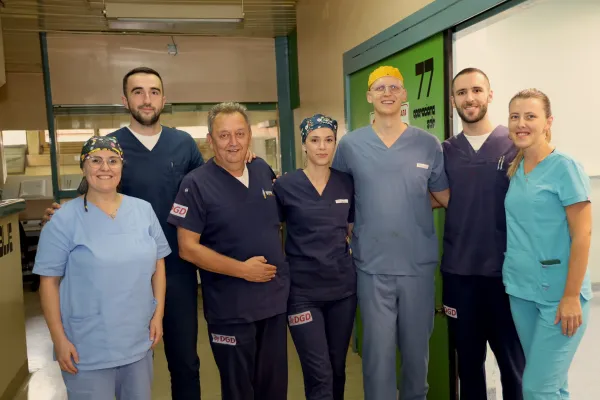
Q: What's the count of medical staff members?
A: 7